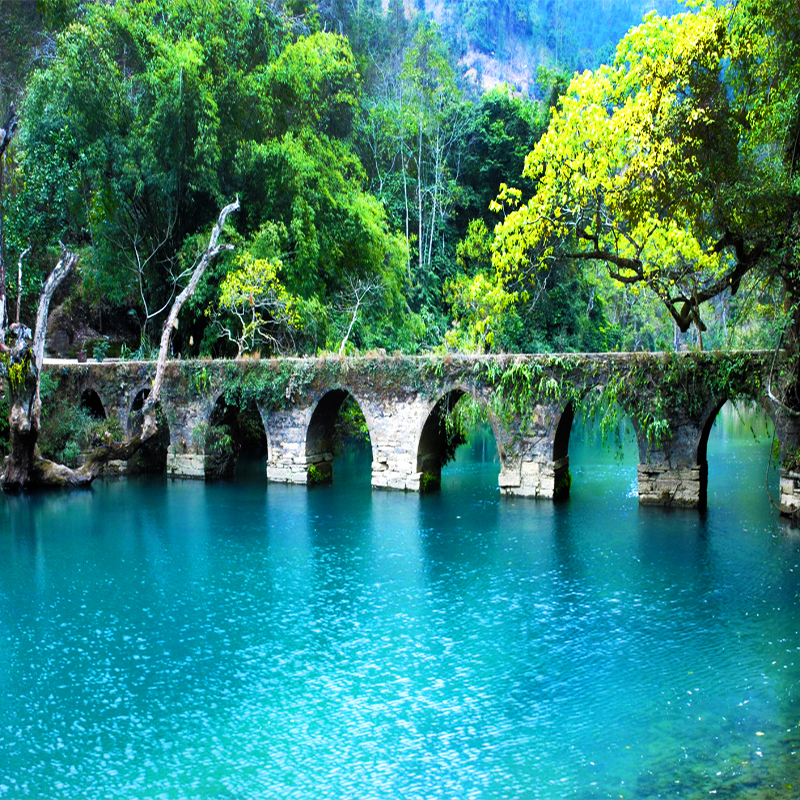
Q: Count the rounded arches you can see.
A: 7